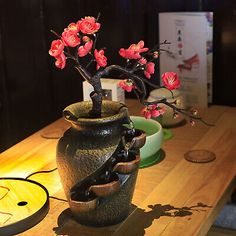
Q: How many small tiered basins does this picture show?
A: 4